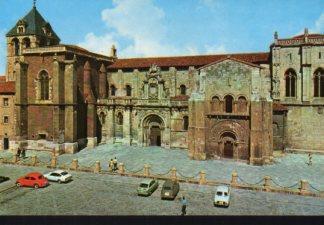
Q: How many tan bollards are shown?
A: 12